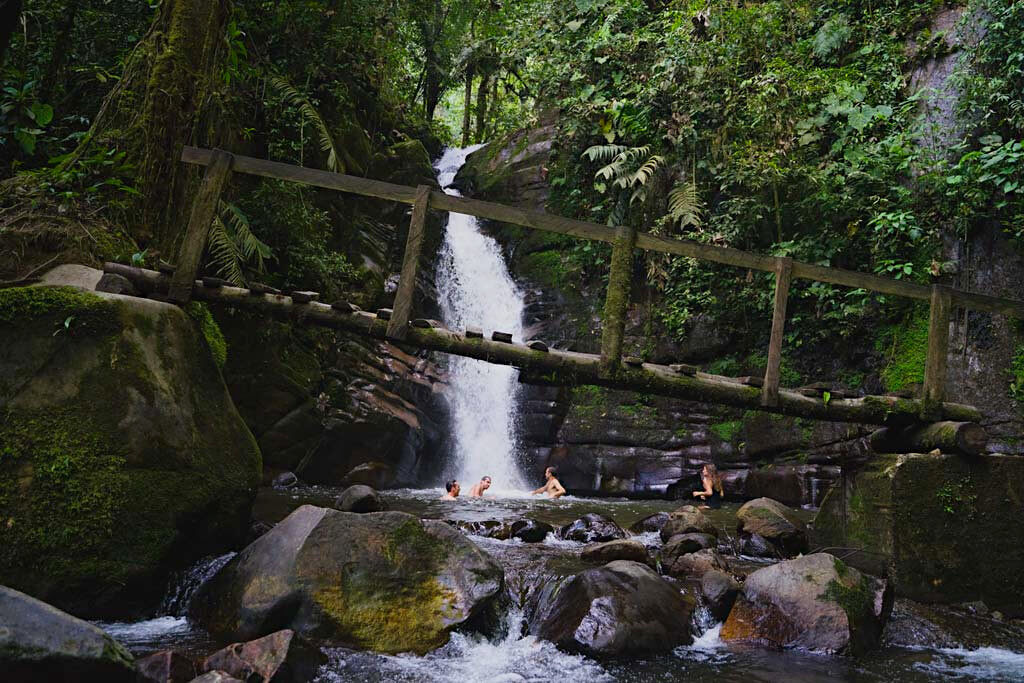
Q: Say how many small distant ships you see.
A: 0